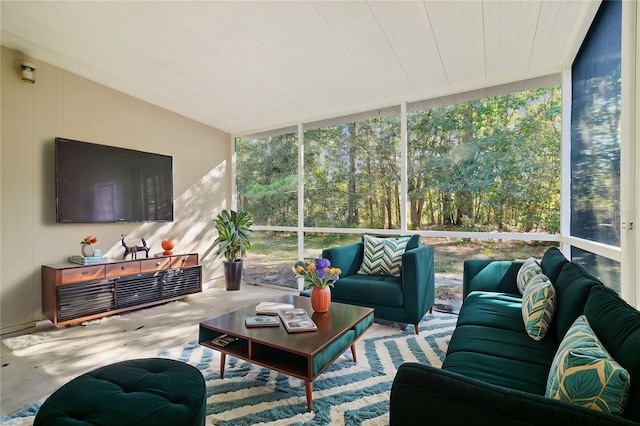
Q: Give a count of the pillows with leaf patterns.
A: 3